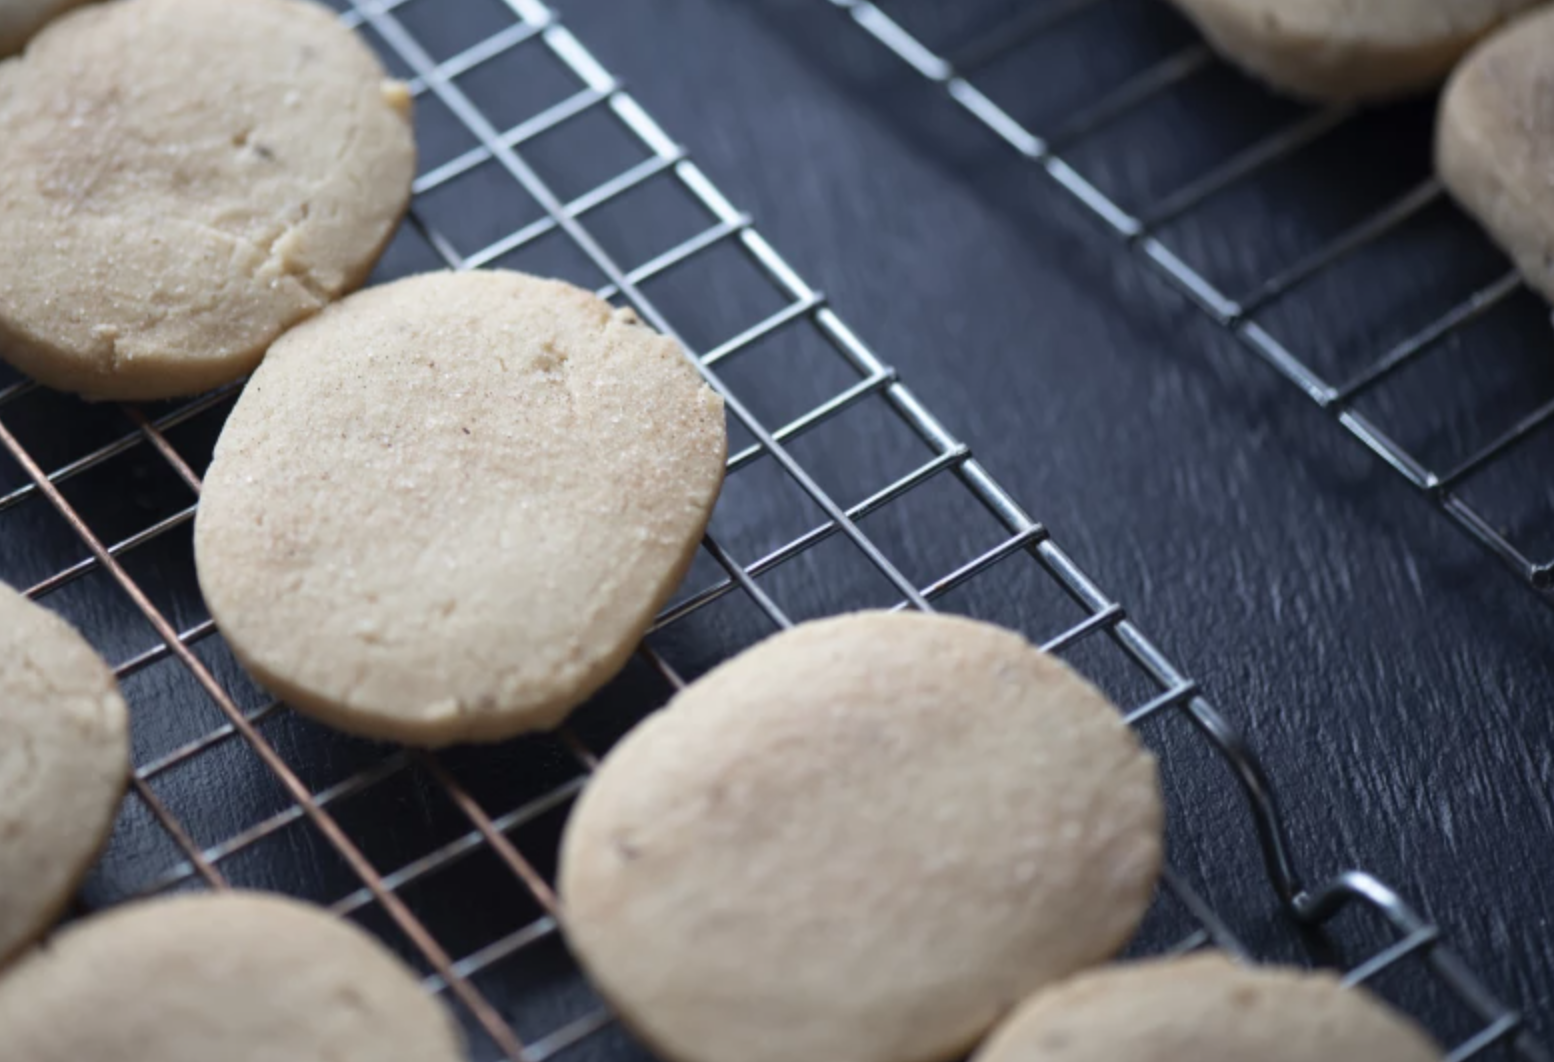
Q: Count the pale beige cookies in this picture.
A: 9